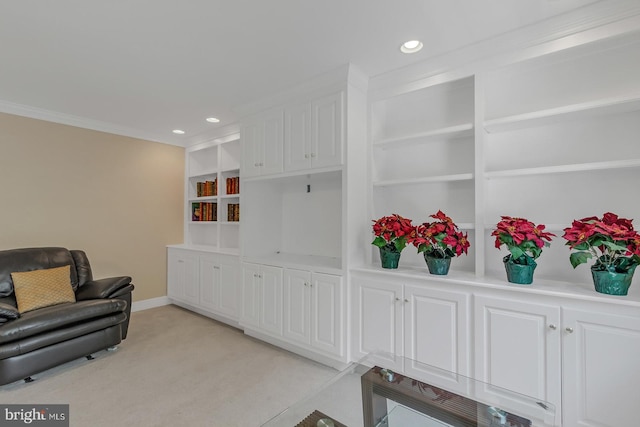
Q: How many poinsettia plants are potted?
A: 4